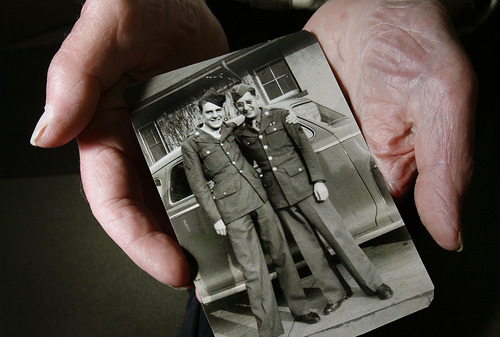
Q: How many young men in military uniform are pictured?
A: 2